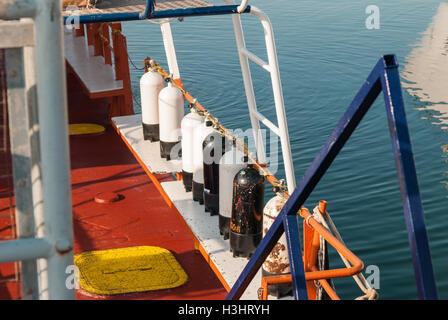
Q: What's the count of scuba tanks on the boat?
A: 8